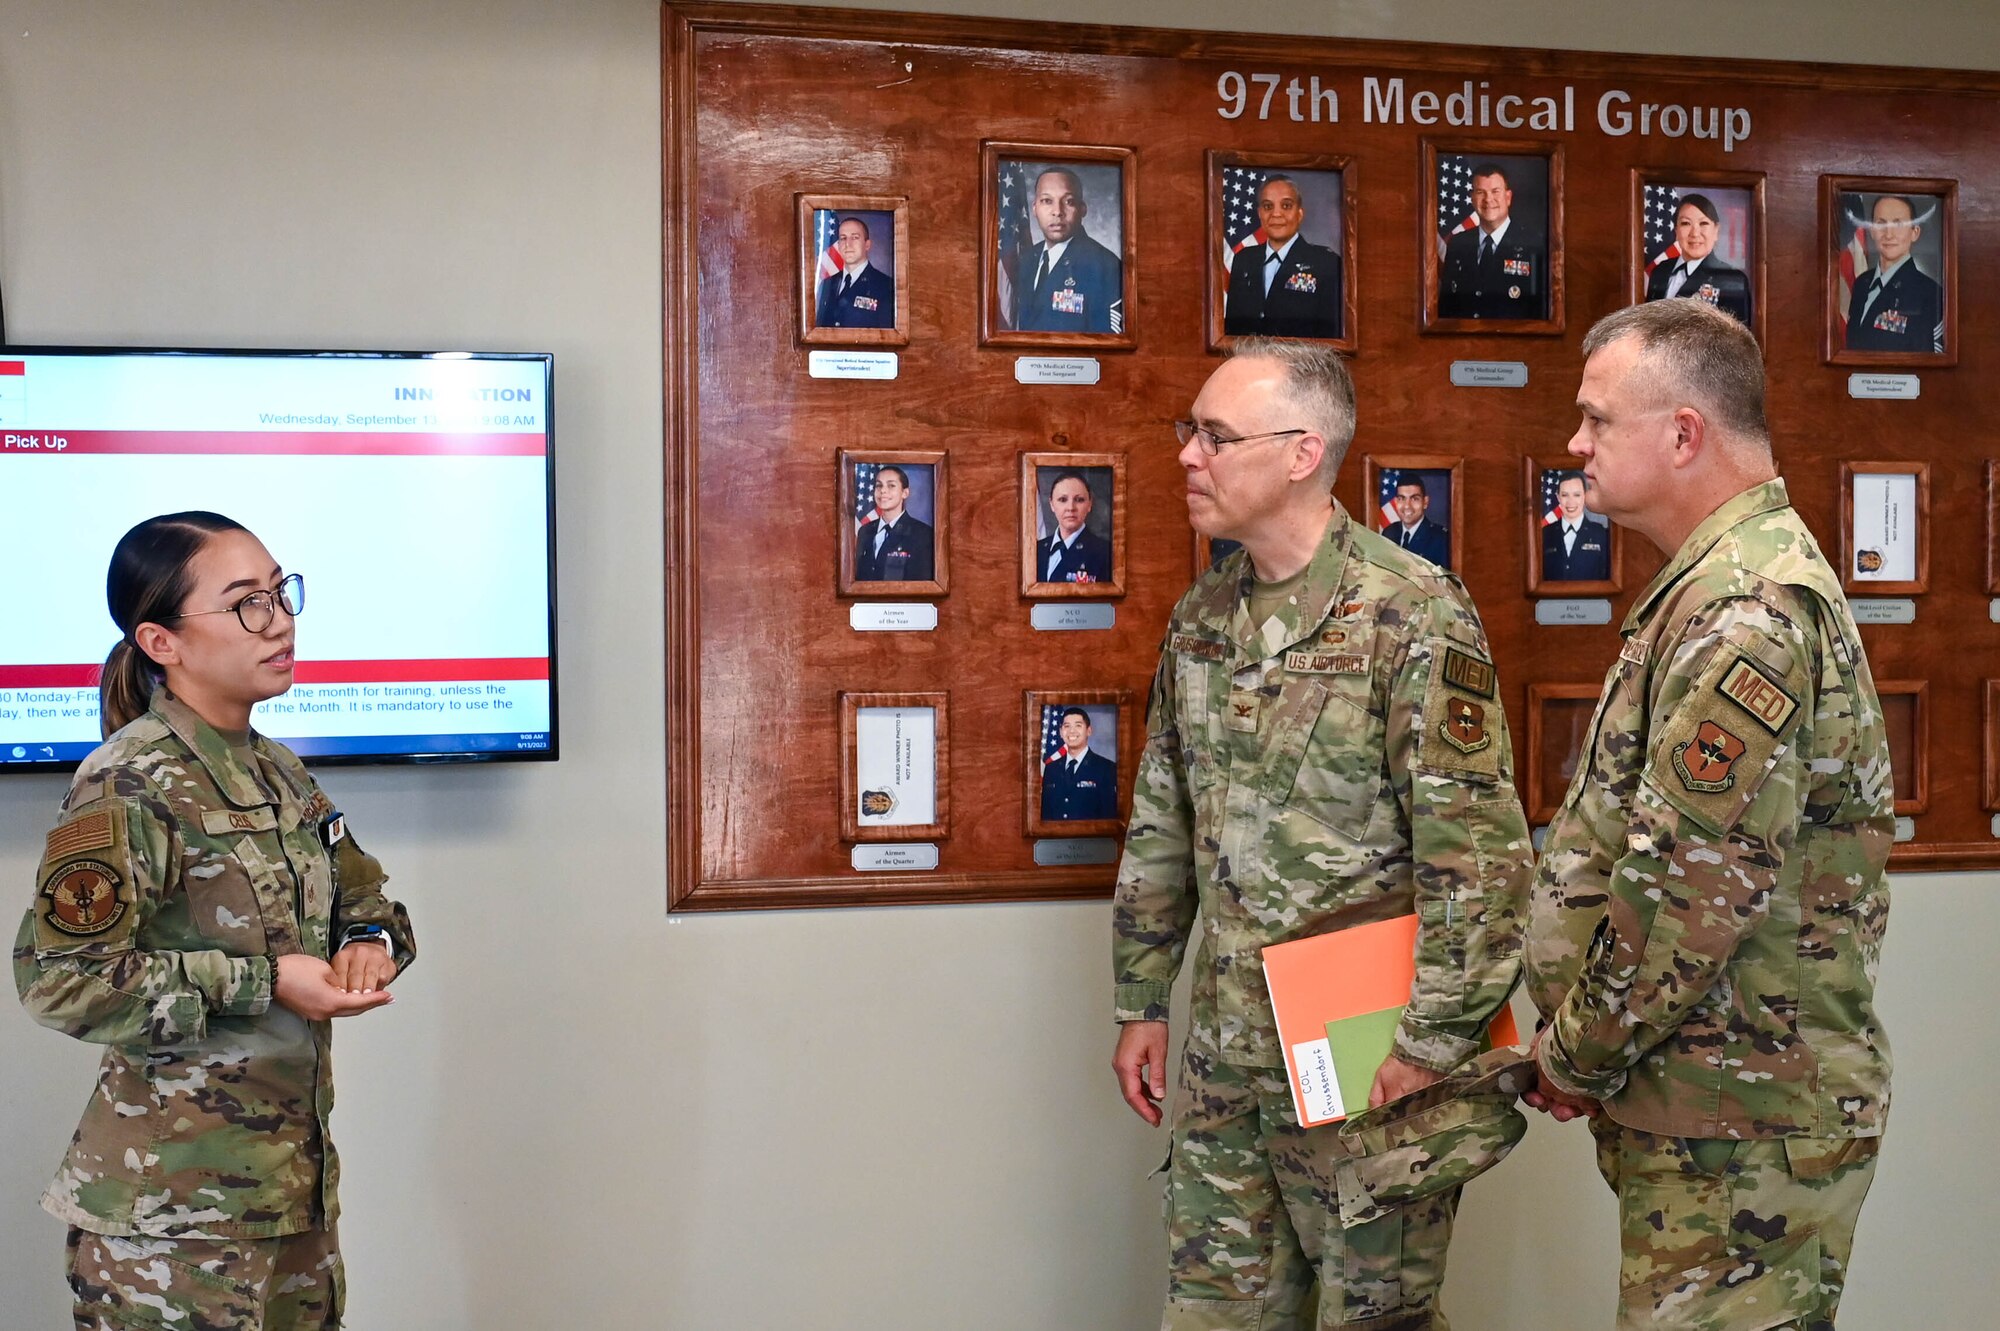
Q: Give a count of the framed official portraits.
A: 11